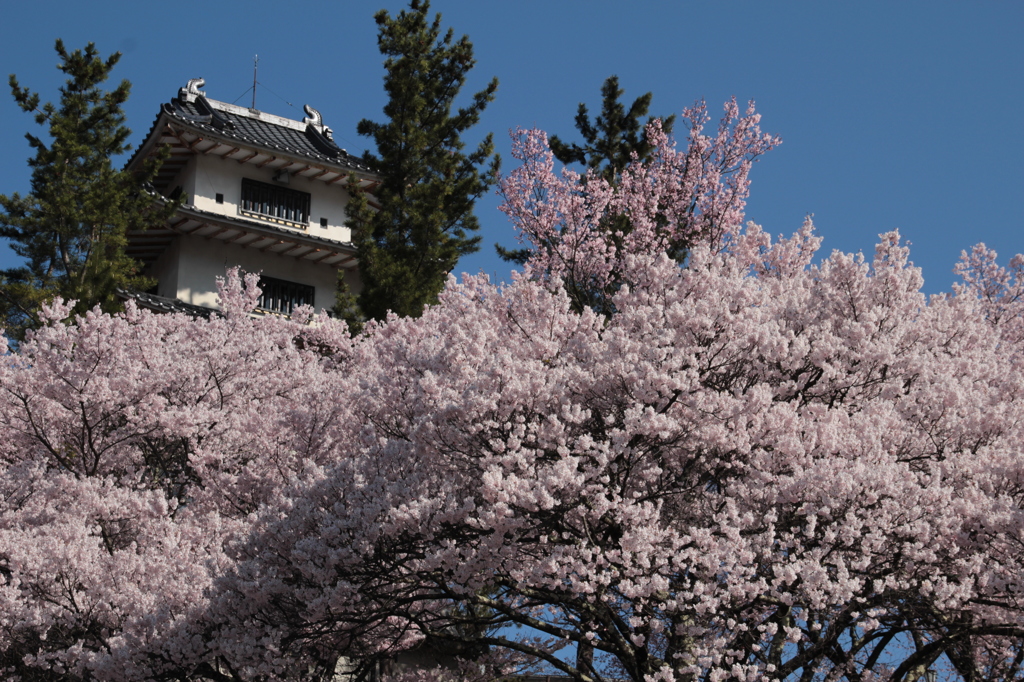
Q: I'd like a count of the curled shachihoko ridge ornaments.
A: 2